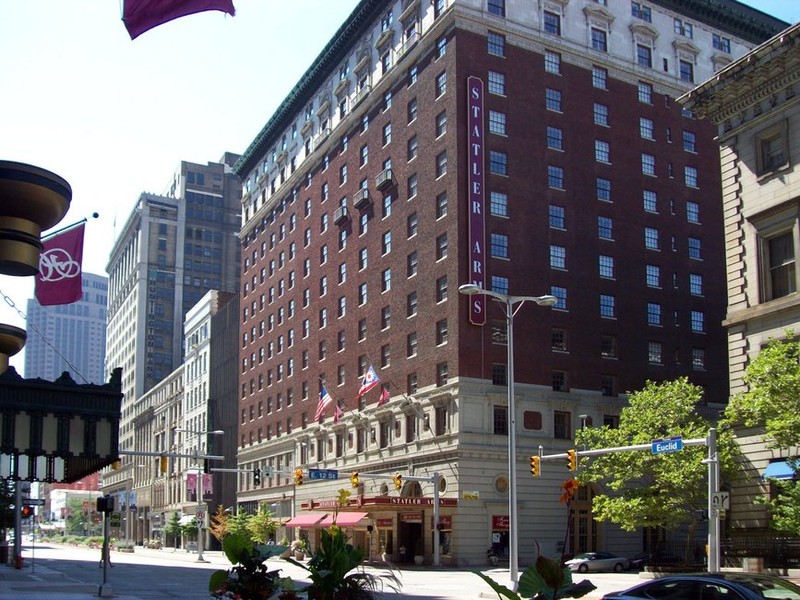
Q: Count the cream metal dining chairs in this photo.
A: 0